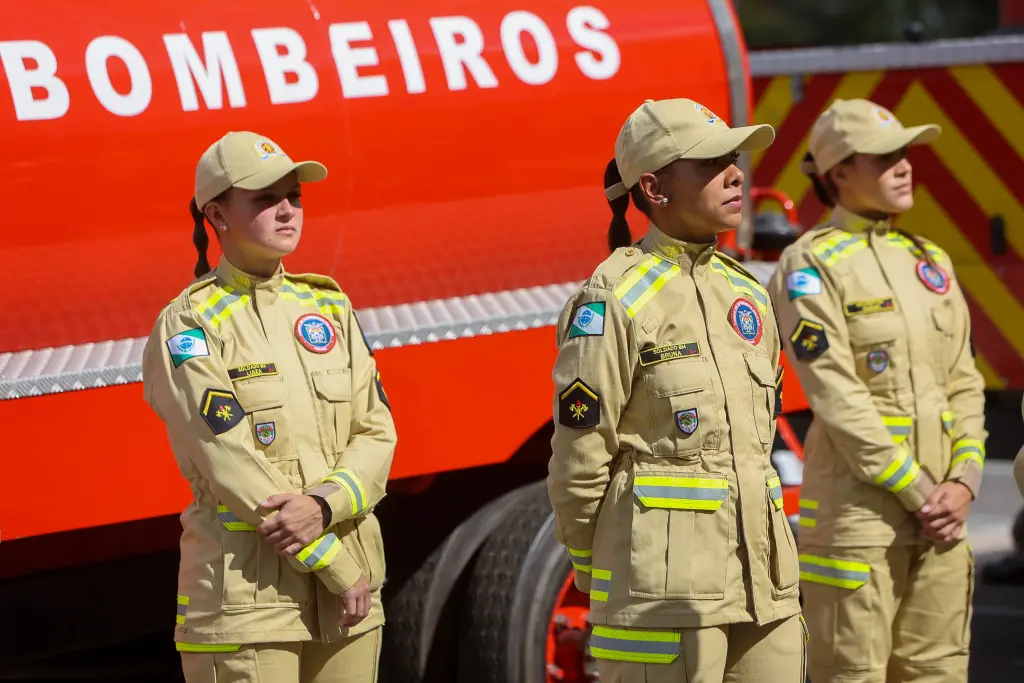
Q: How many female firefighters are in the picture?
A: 3